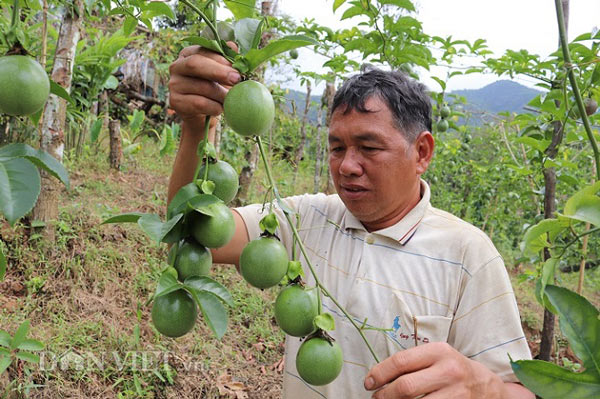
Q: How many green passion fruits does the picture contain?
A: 9